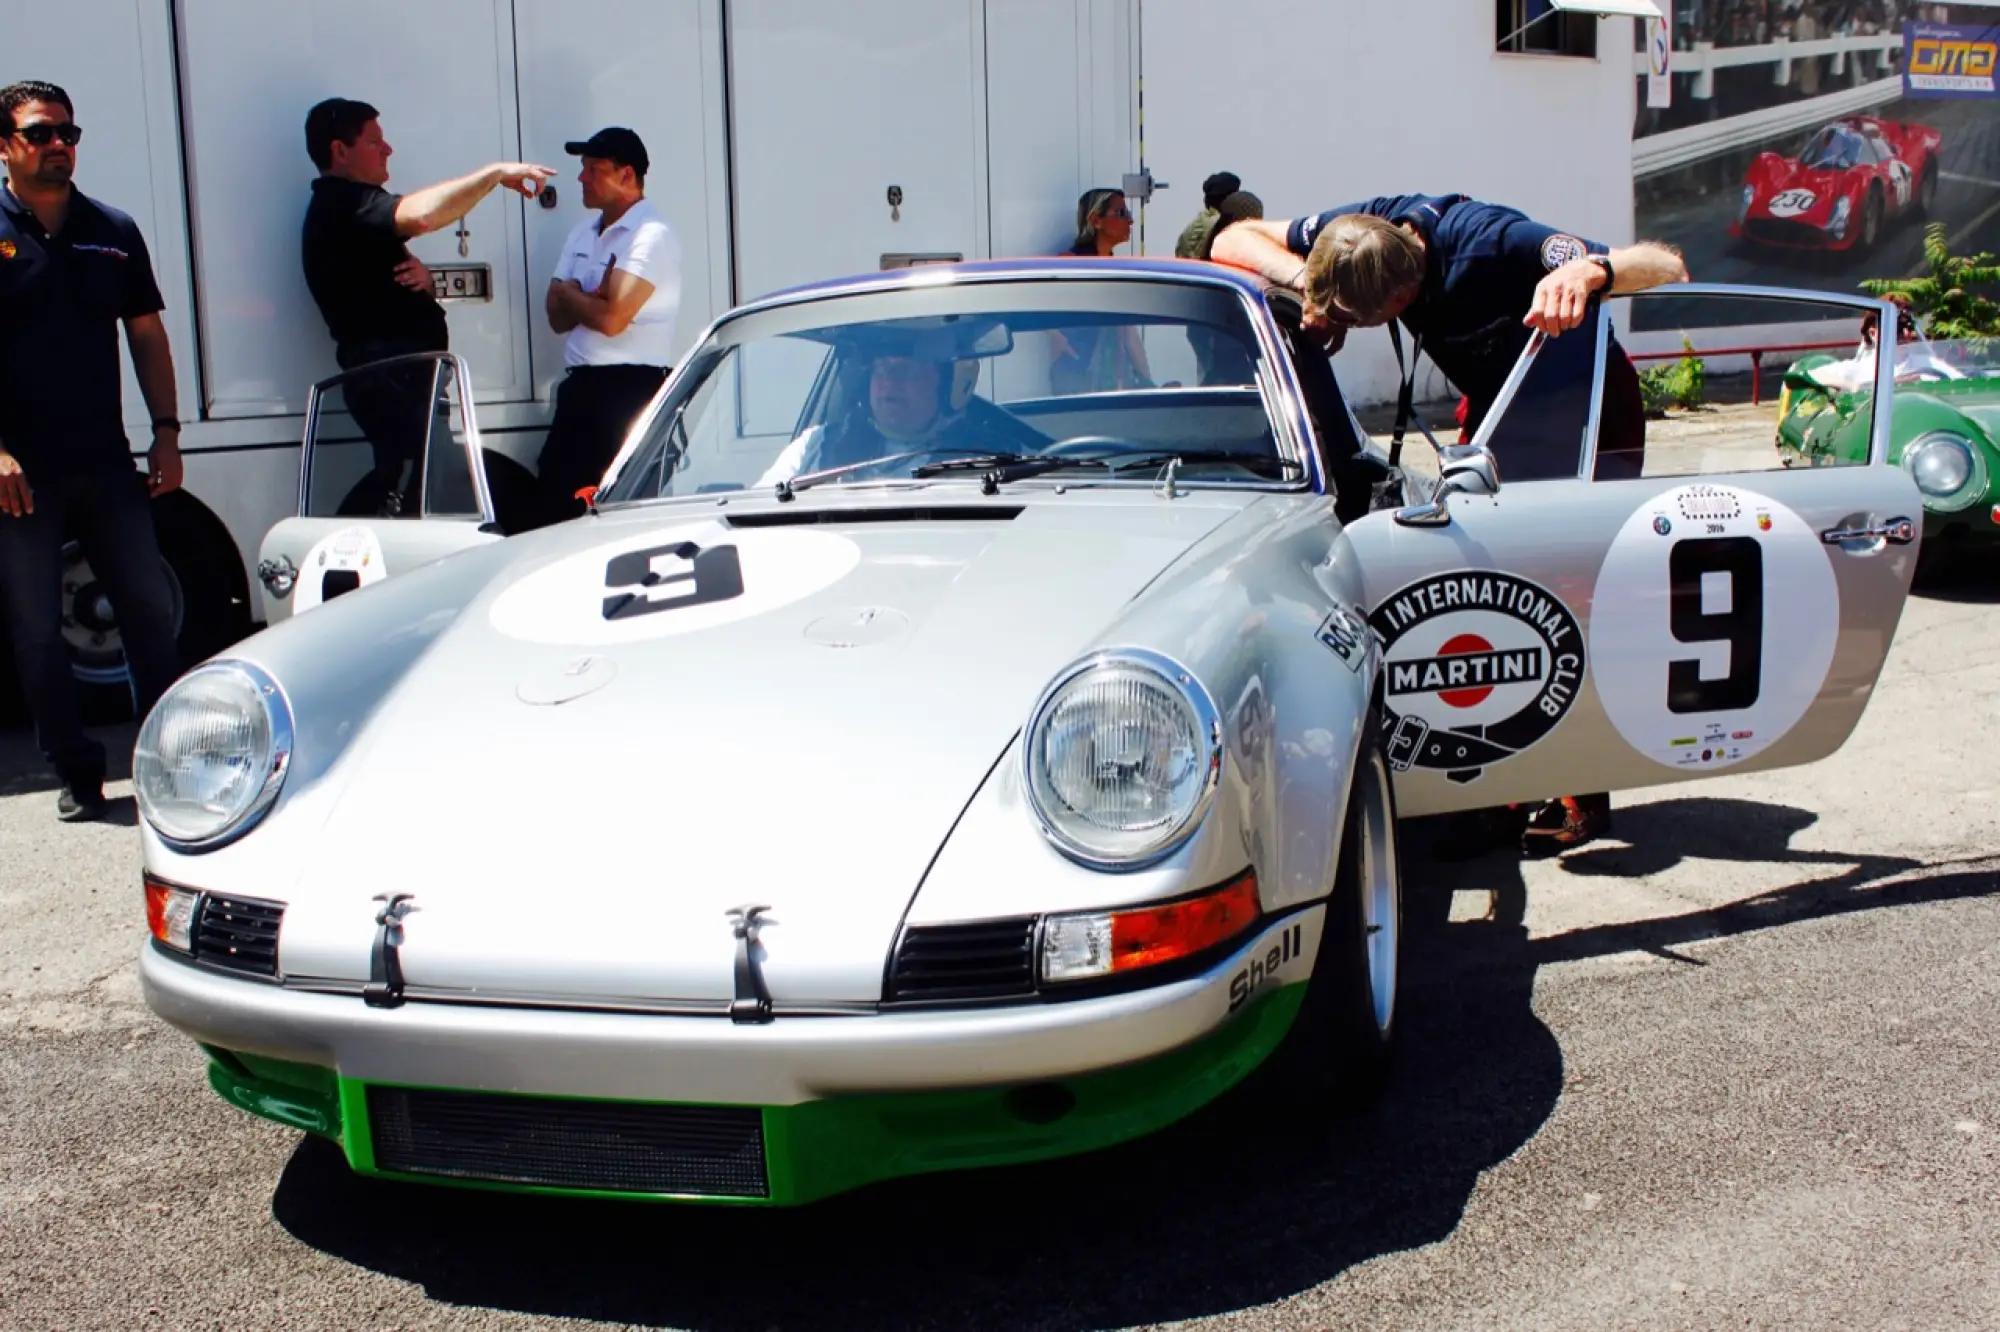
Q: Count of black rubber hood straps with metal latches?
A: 2